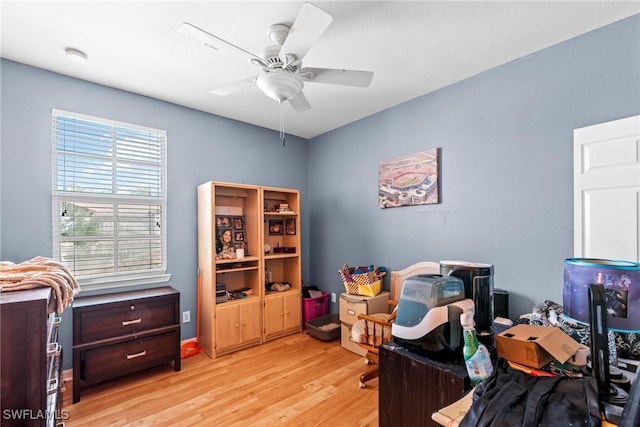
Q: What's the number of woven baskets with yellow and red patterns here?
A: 1